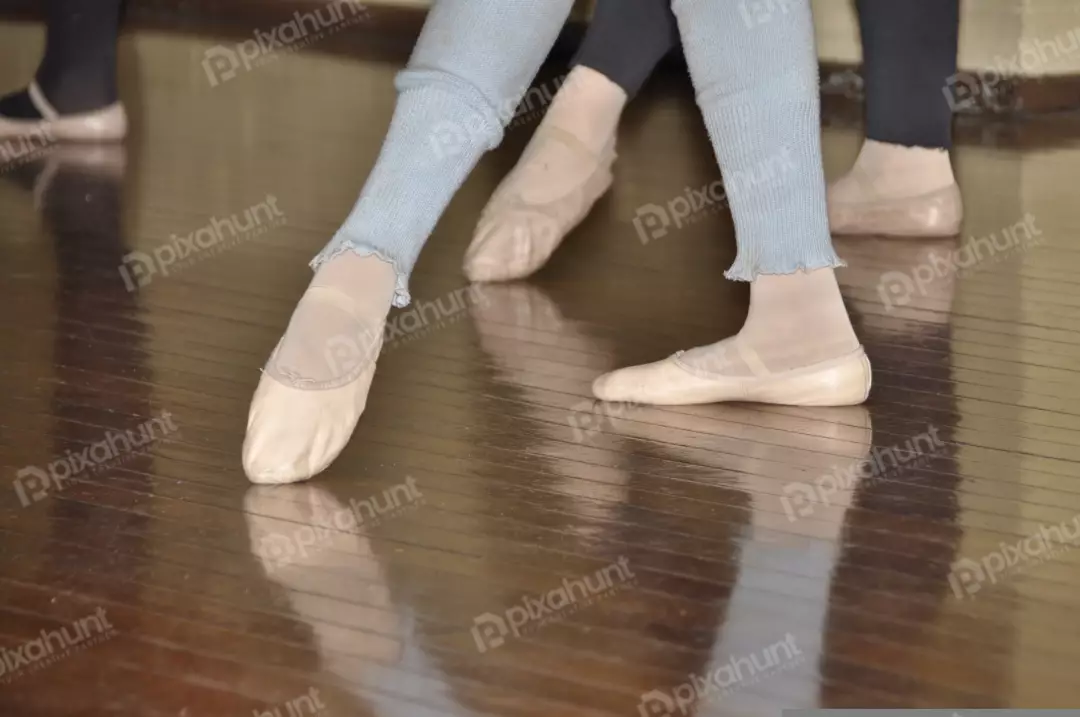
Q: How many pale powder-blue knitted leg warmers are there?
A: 2